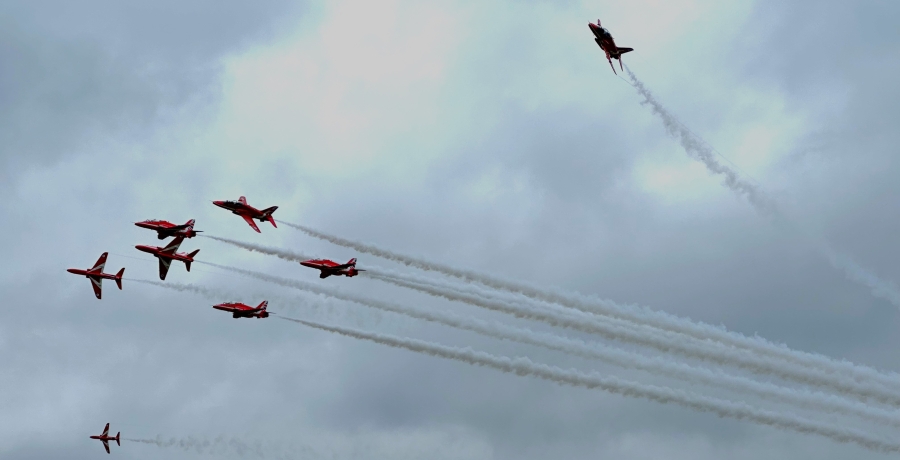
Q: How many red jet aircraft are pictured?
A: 8